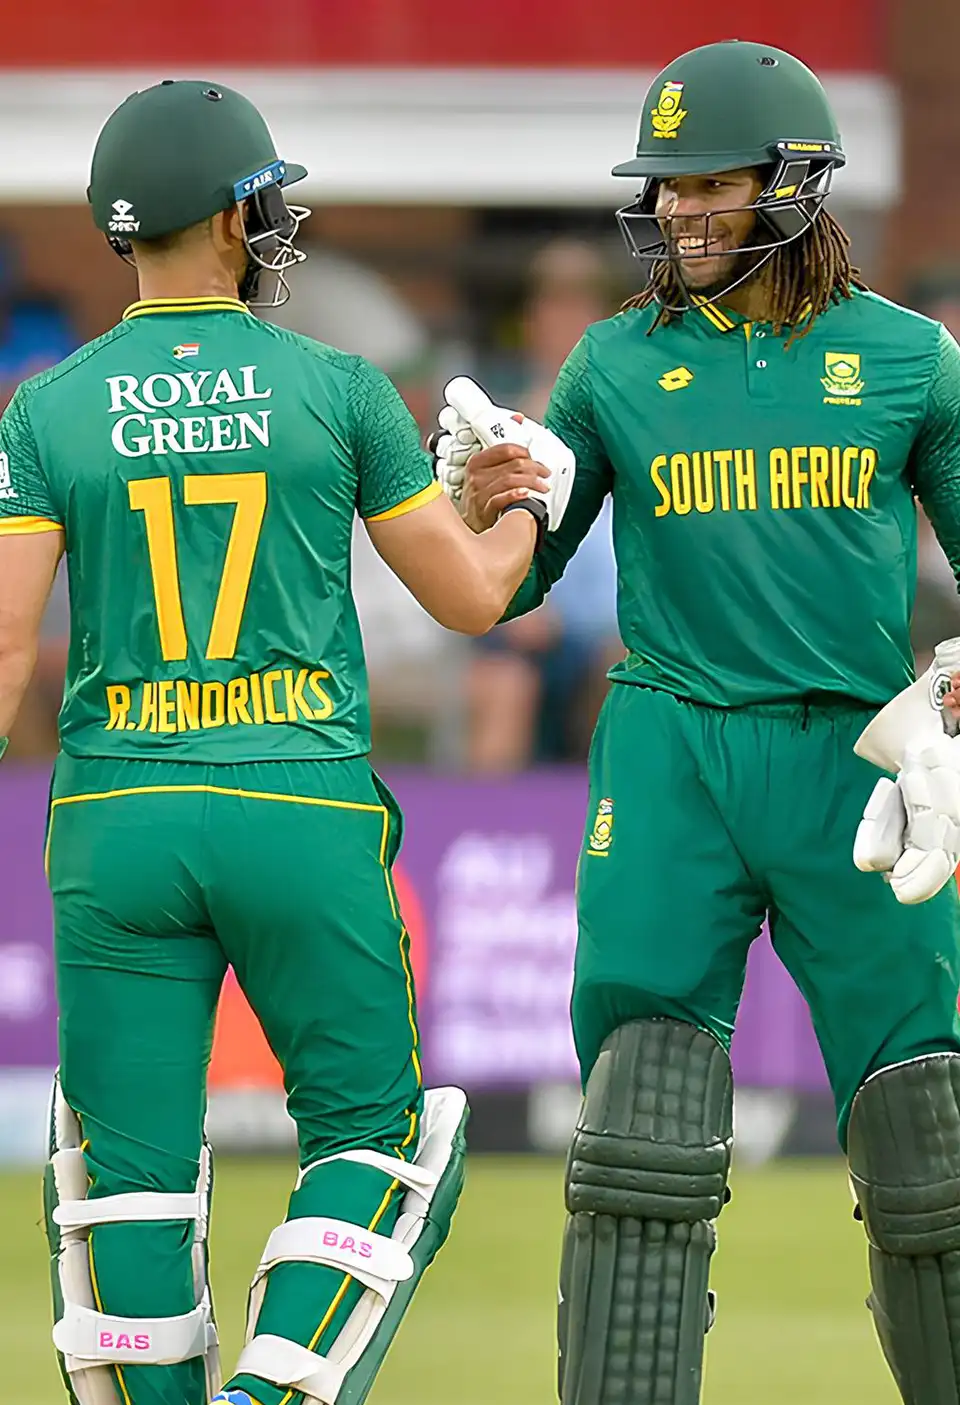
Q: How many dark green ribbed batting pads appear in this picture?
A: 2